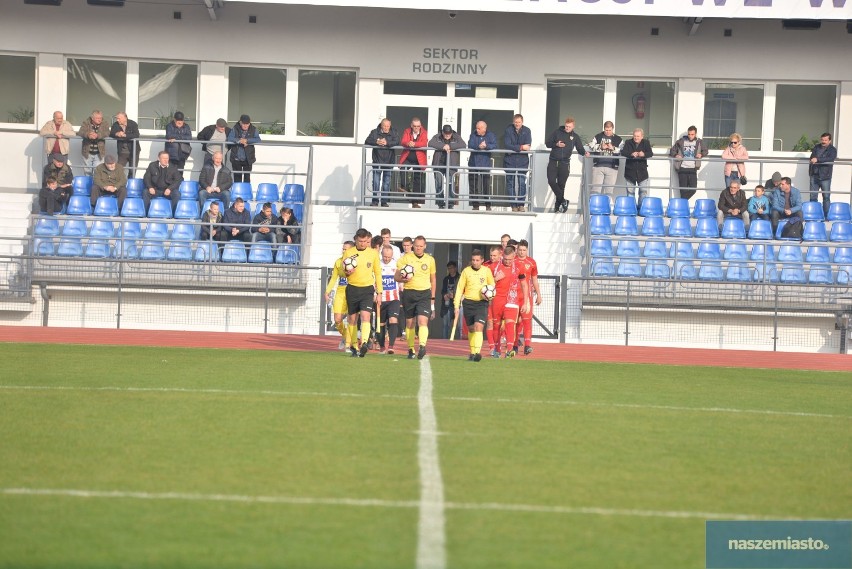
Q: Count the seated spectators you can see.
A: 13